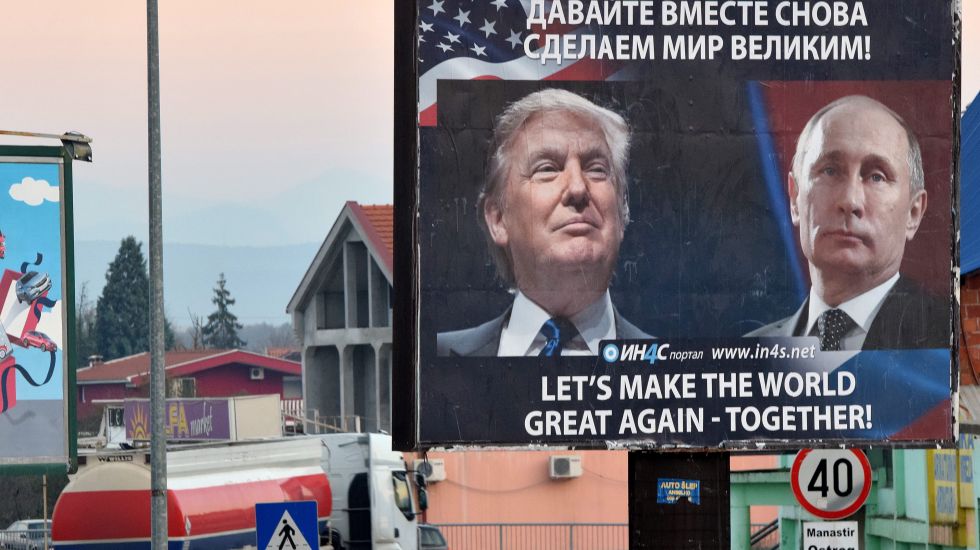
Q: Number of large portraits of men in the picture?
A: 2